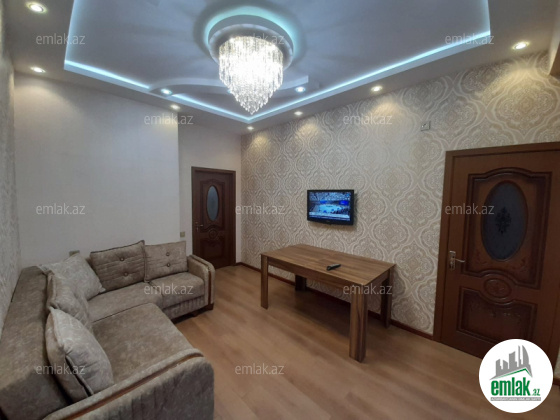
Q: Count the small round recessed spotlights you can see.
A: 9